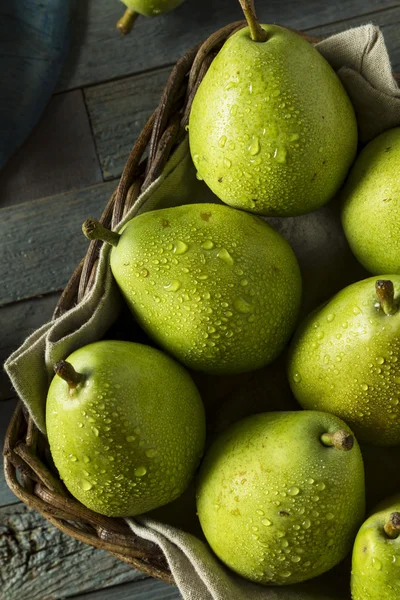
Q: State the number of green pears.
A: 8